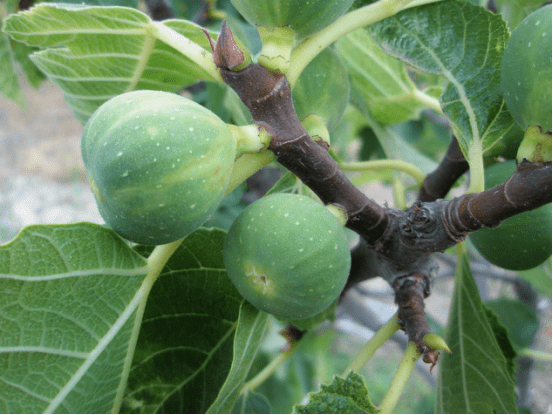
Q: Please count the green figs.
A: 6